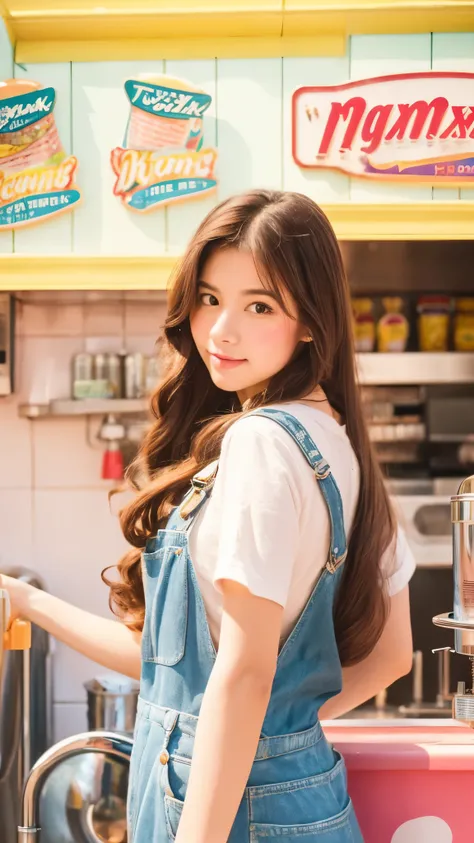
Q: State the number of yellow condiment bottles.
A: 4